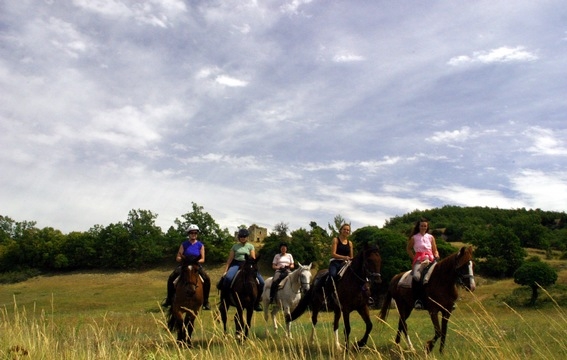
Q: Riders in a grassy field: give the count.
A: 5